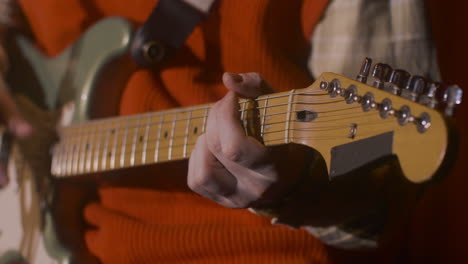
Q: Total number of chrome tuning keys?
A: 6